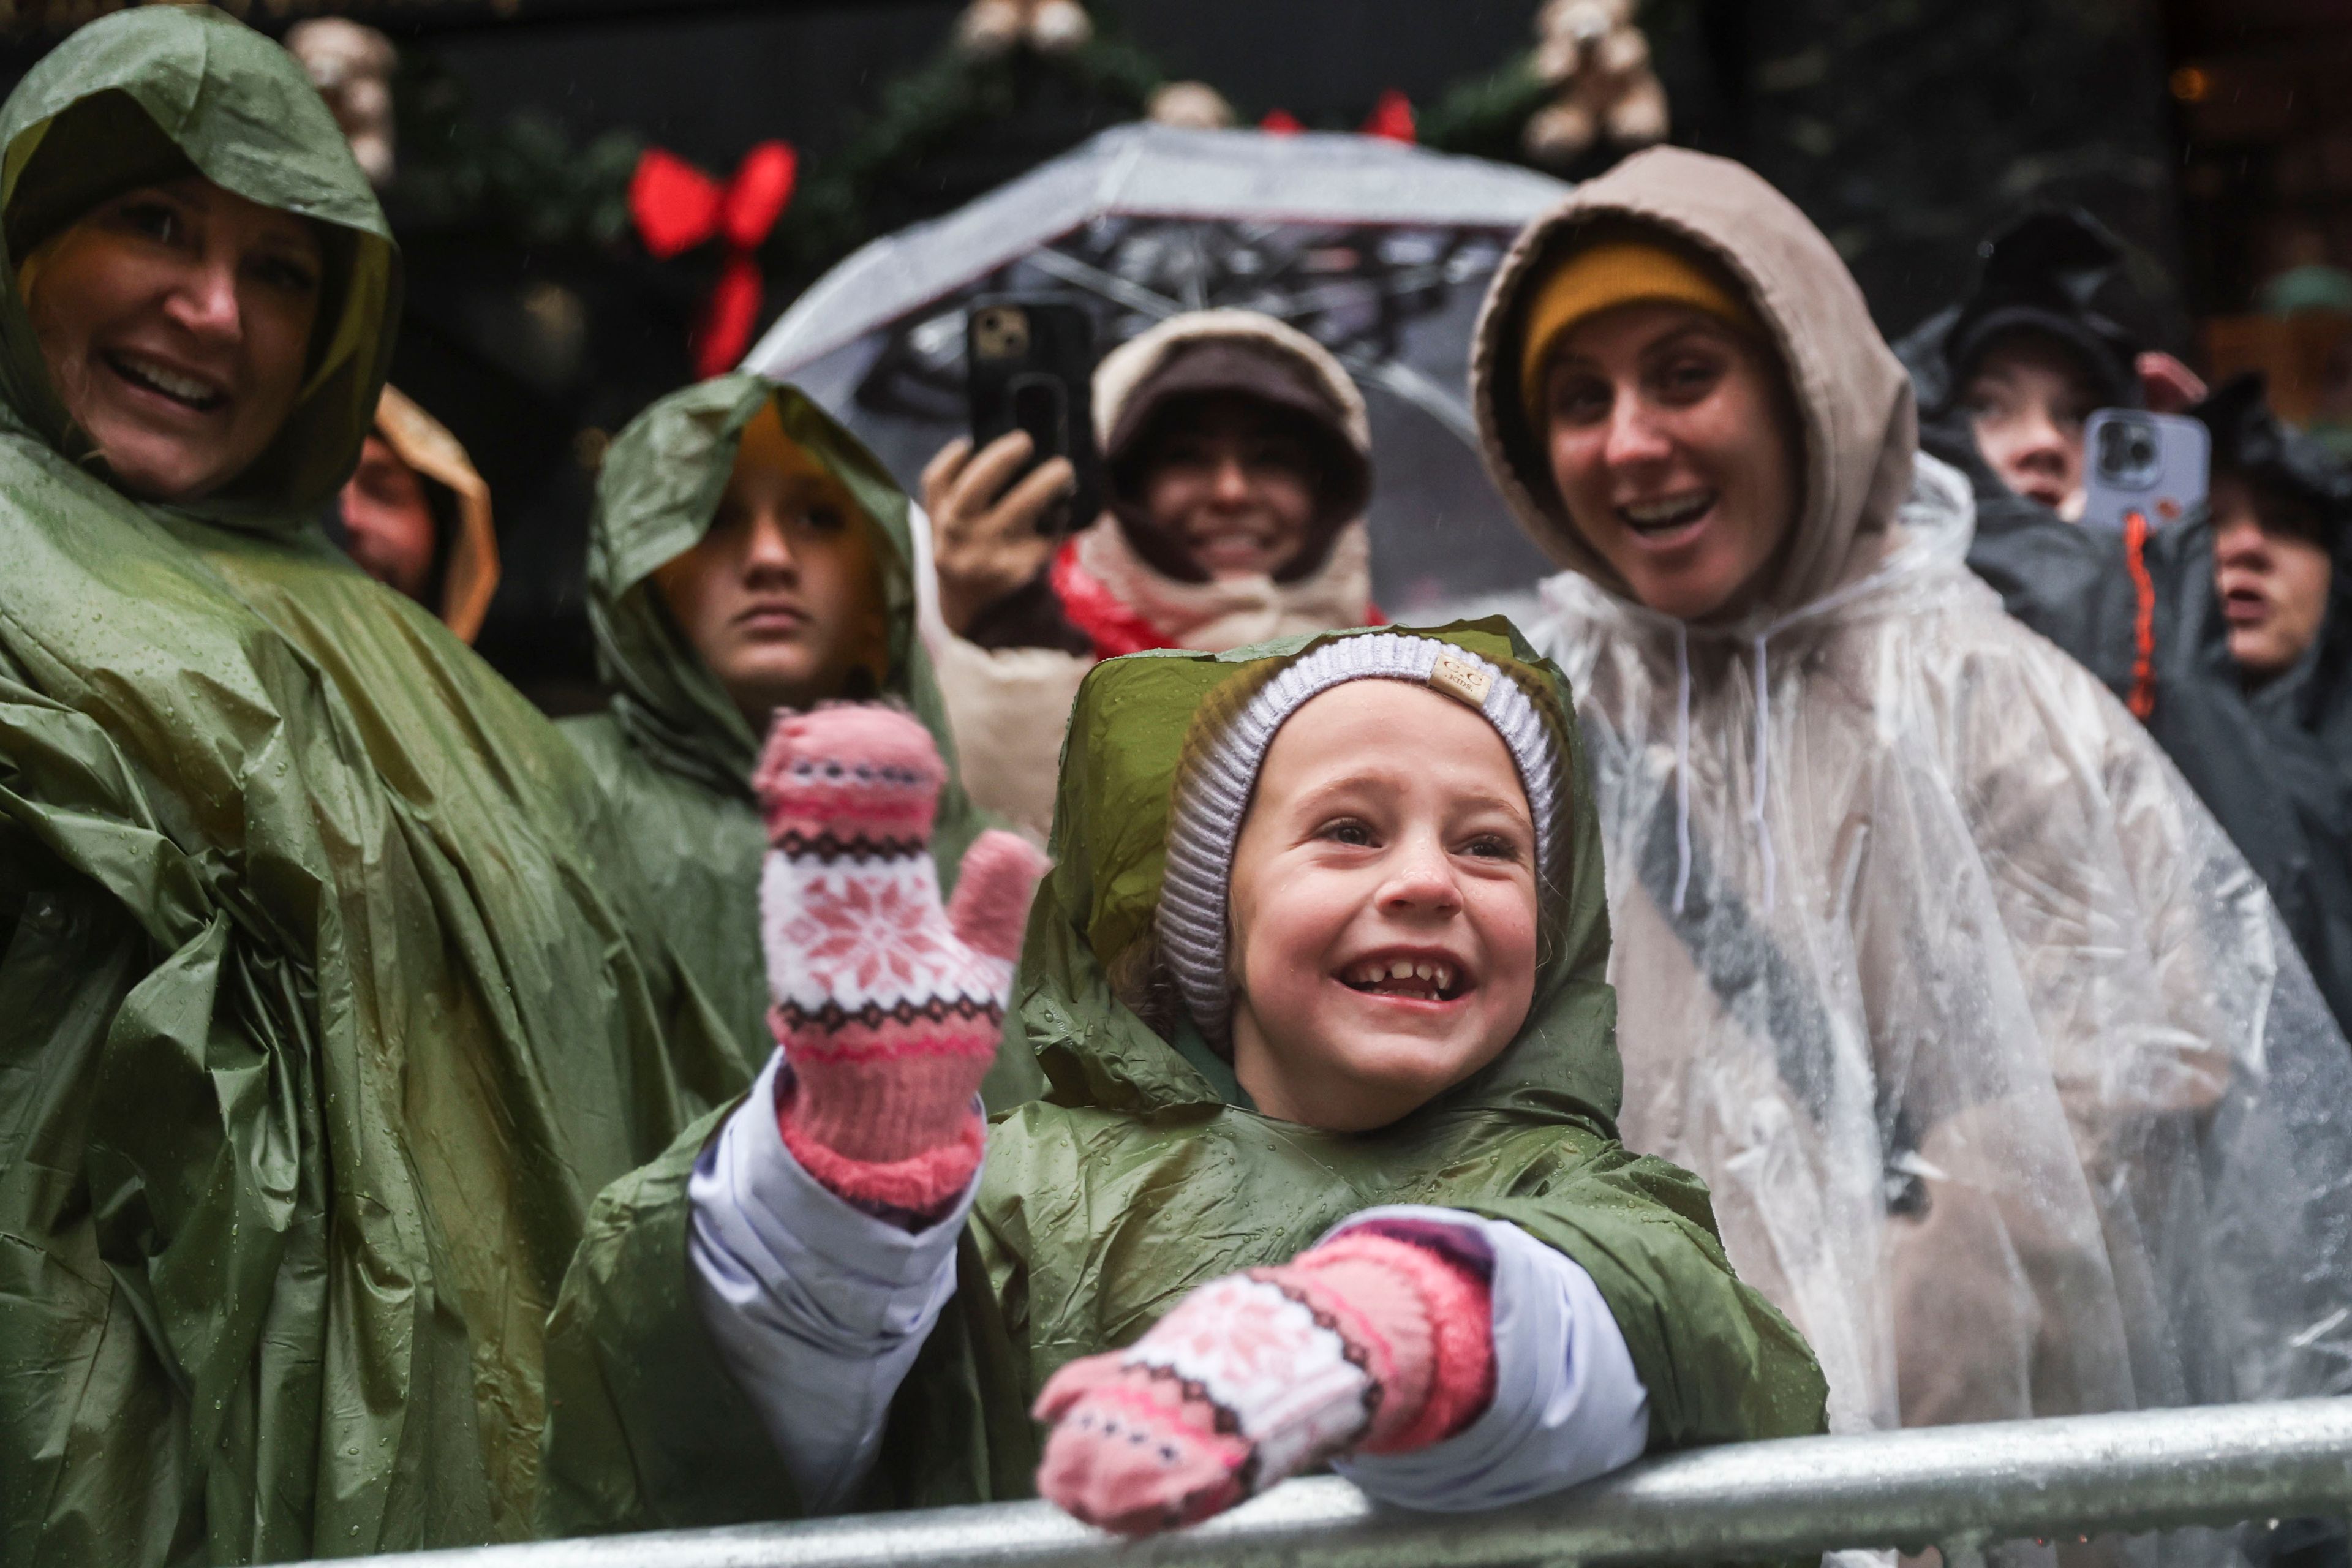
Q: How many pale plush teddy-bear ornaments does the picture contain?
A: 4